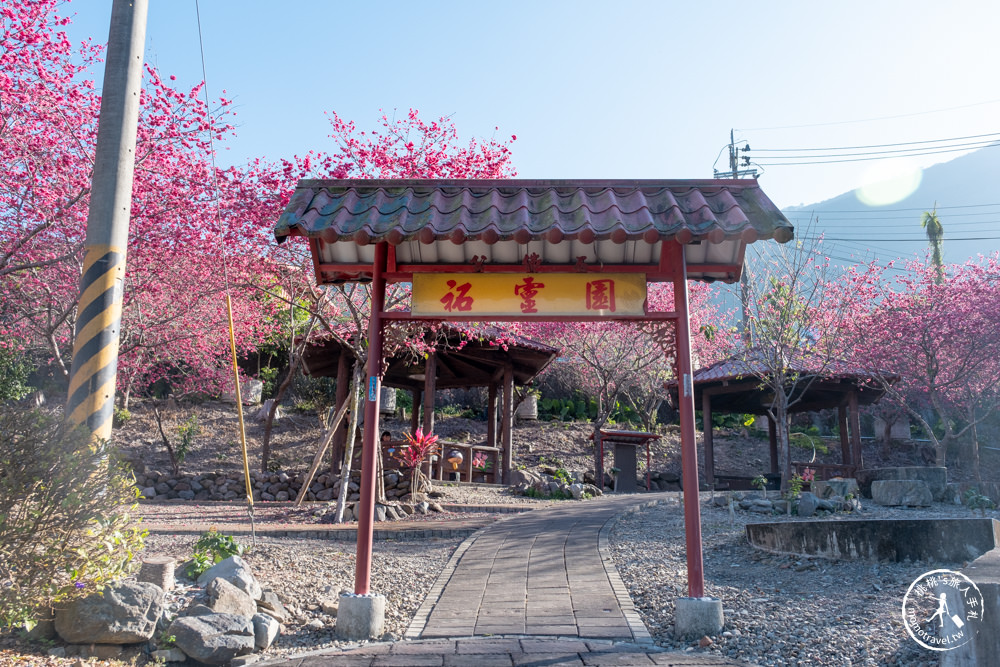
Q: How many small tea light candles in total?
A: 0